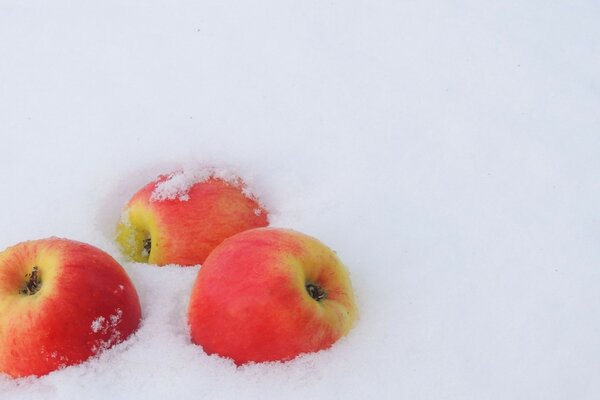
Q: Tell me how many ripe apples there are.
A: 3